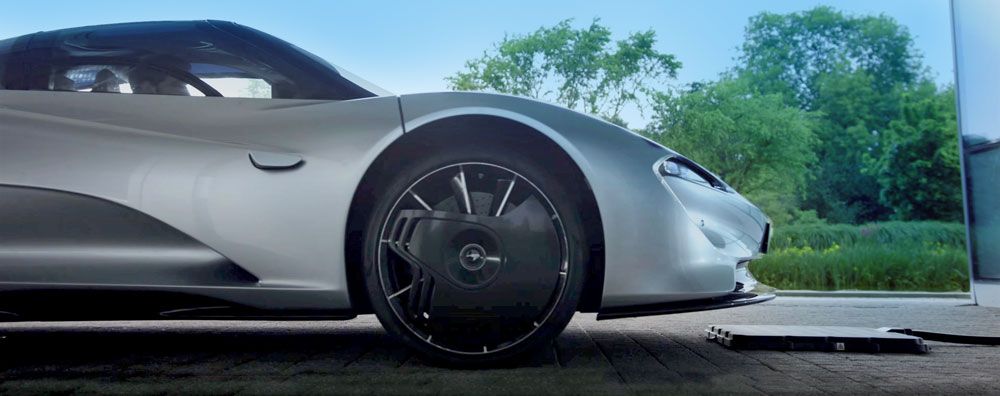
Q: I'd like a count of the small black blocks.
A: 1